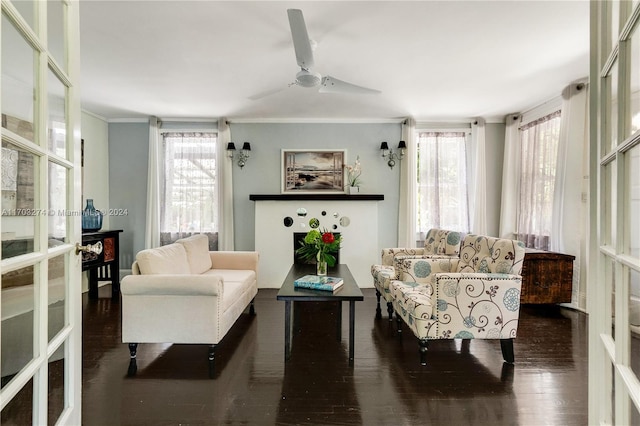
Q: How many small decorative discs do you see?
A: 8